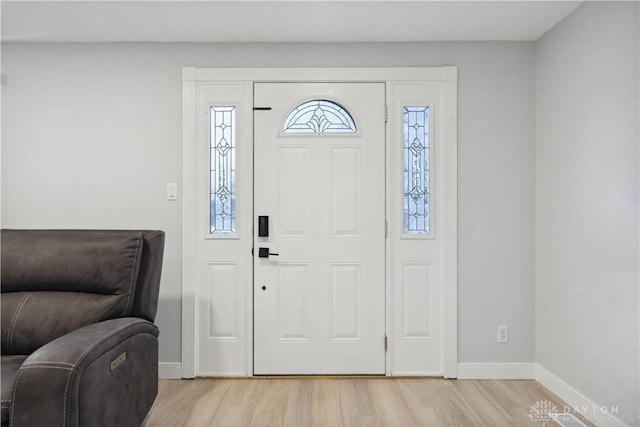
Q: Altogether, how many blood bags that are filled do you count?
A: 0